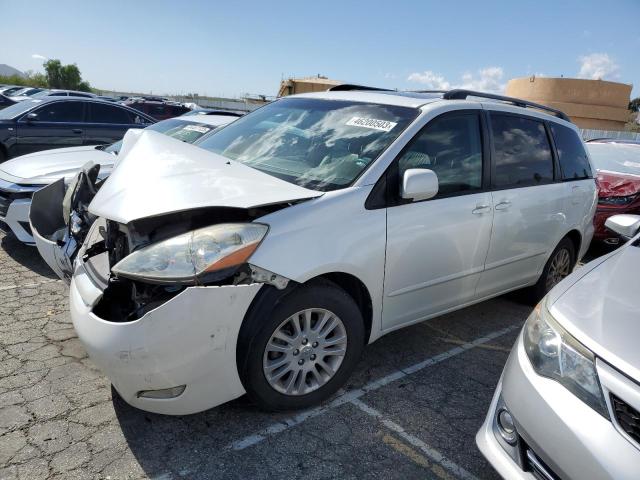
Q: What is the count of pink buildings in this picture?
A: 0